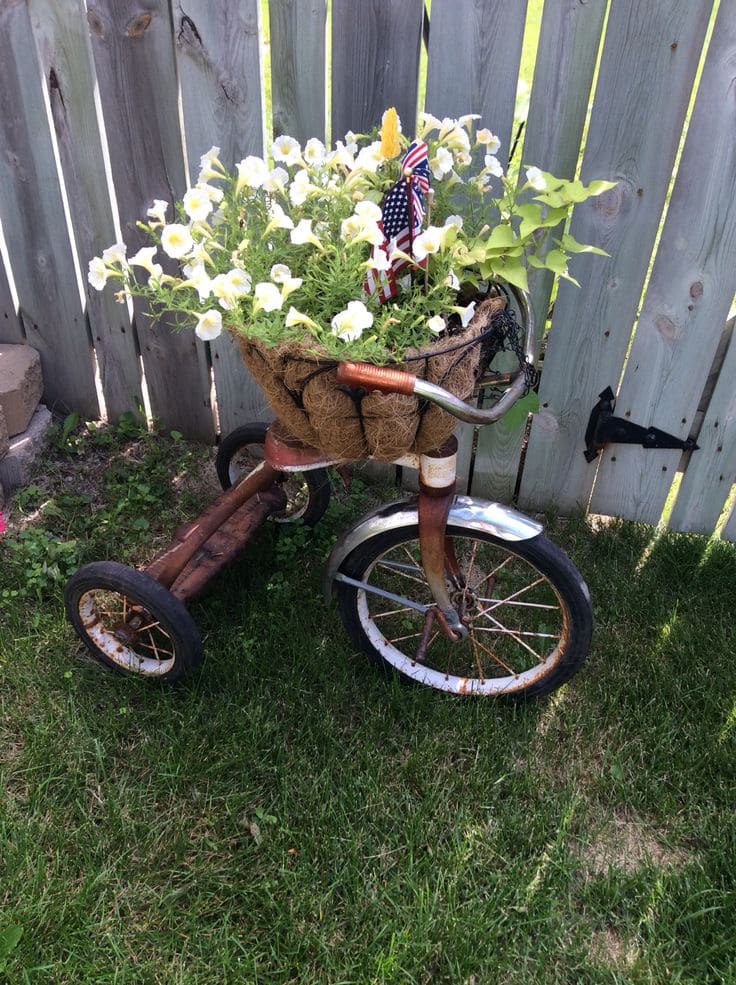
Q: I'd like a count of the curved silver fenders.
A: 1